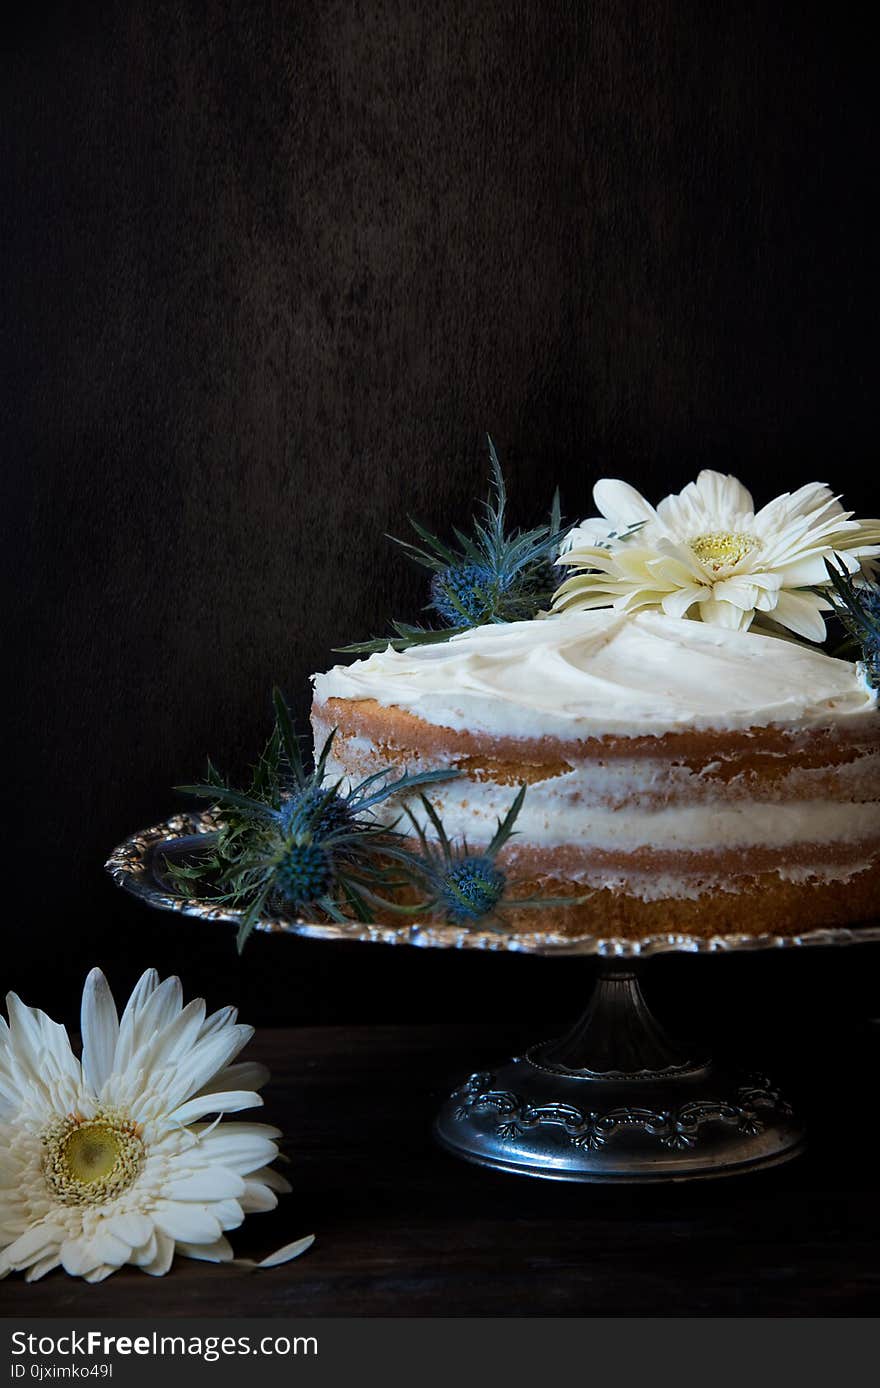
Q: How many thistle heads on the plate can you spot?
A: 3